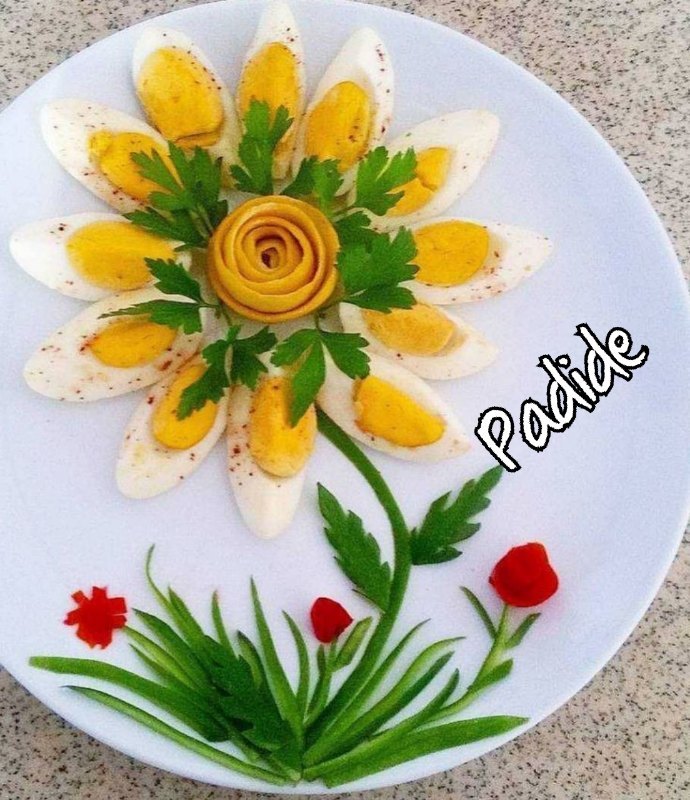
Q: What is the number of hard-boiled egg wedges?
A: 12